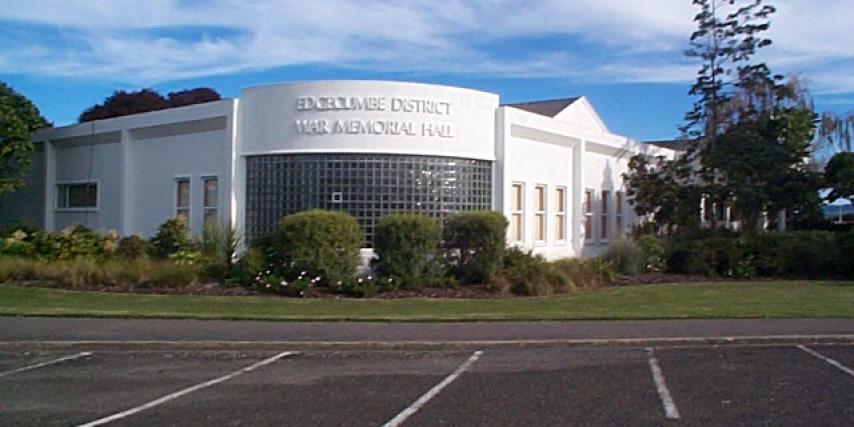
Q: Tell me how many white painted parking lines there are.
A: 5